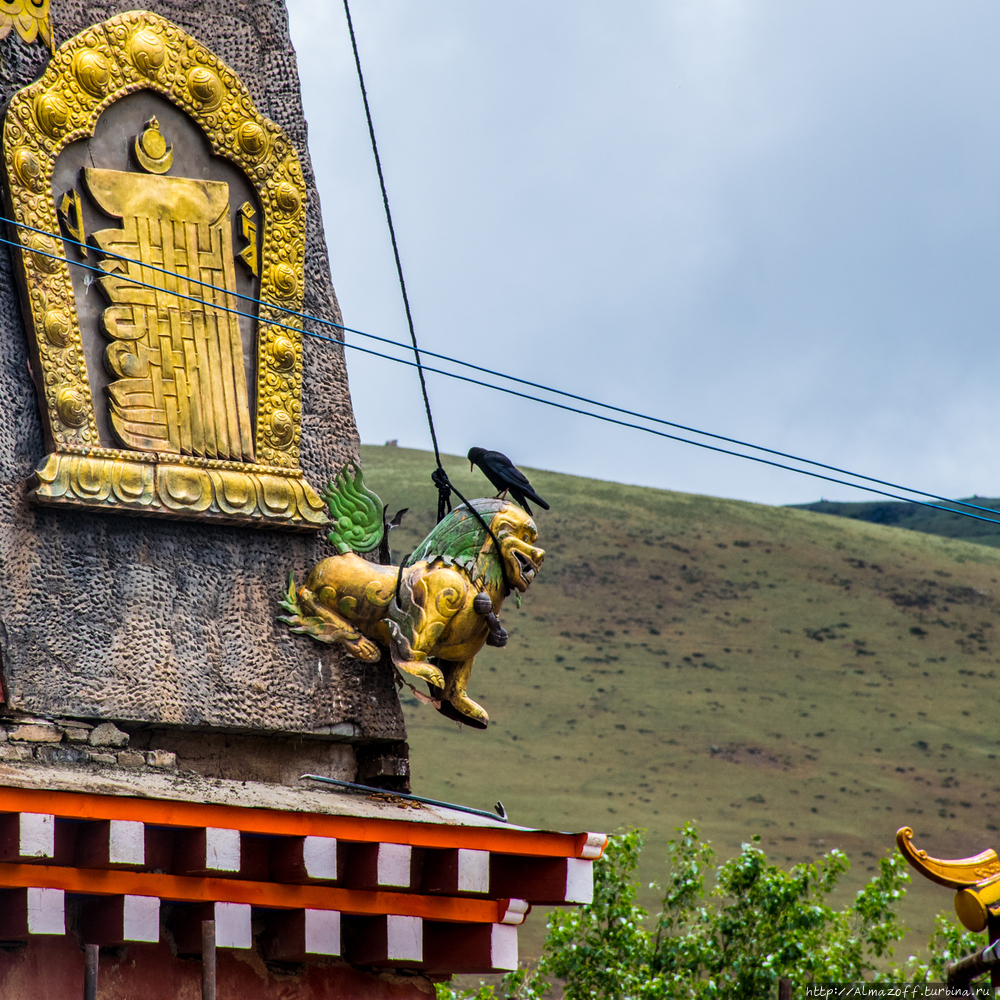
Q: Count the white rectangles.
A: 13